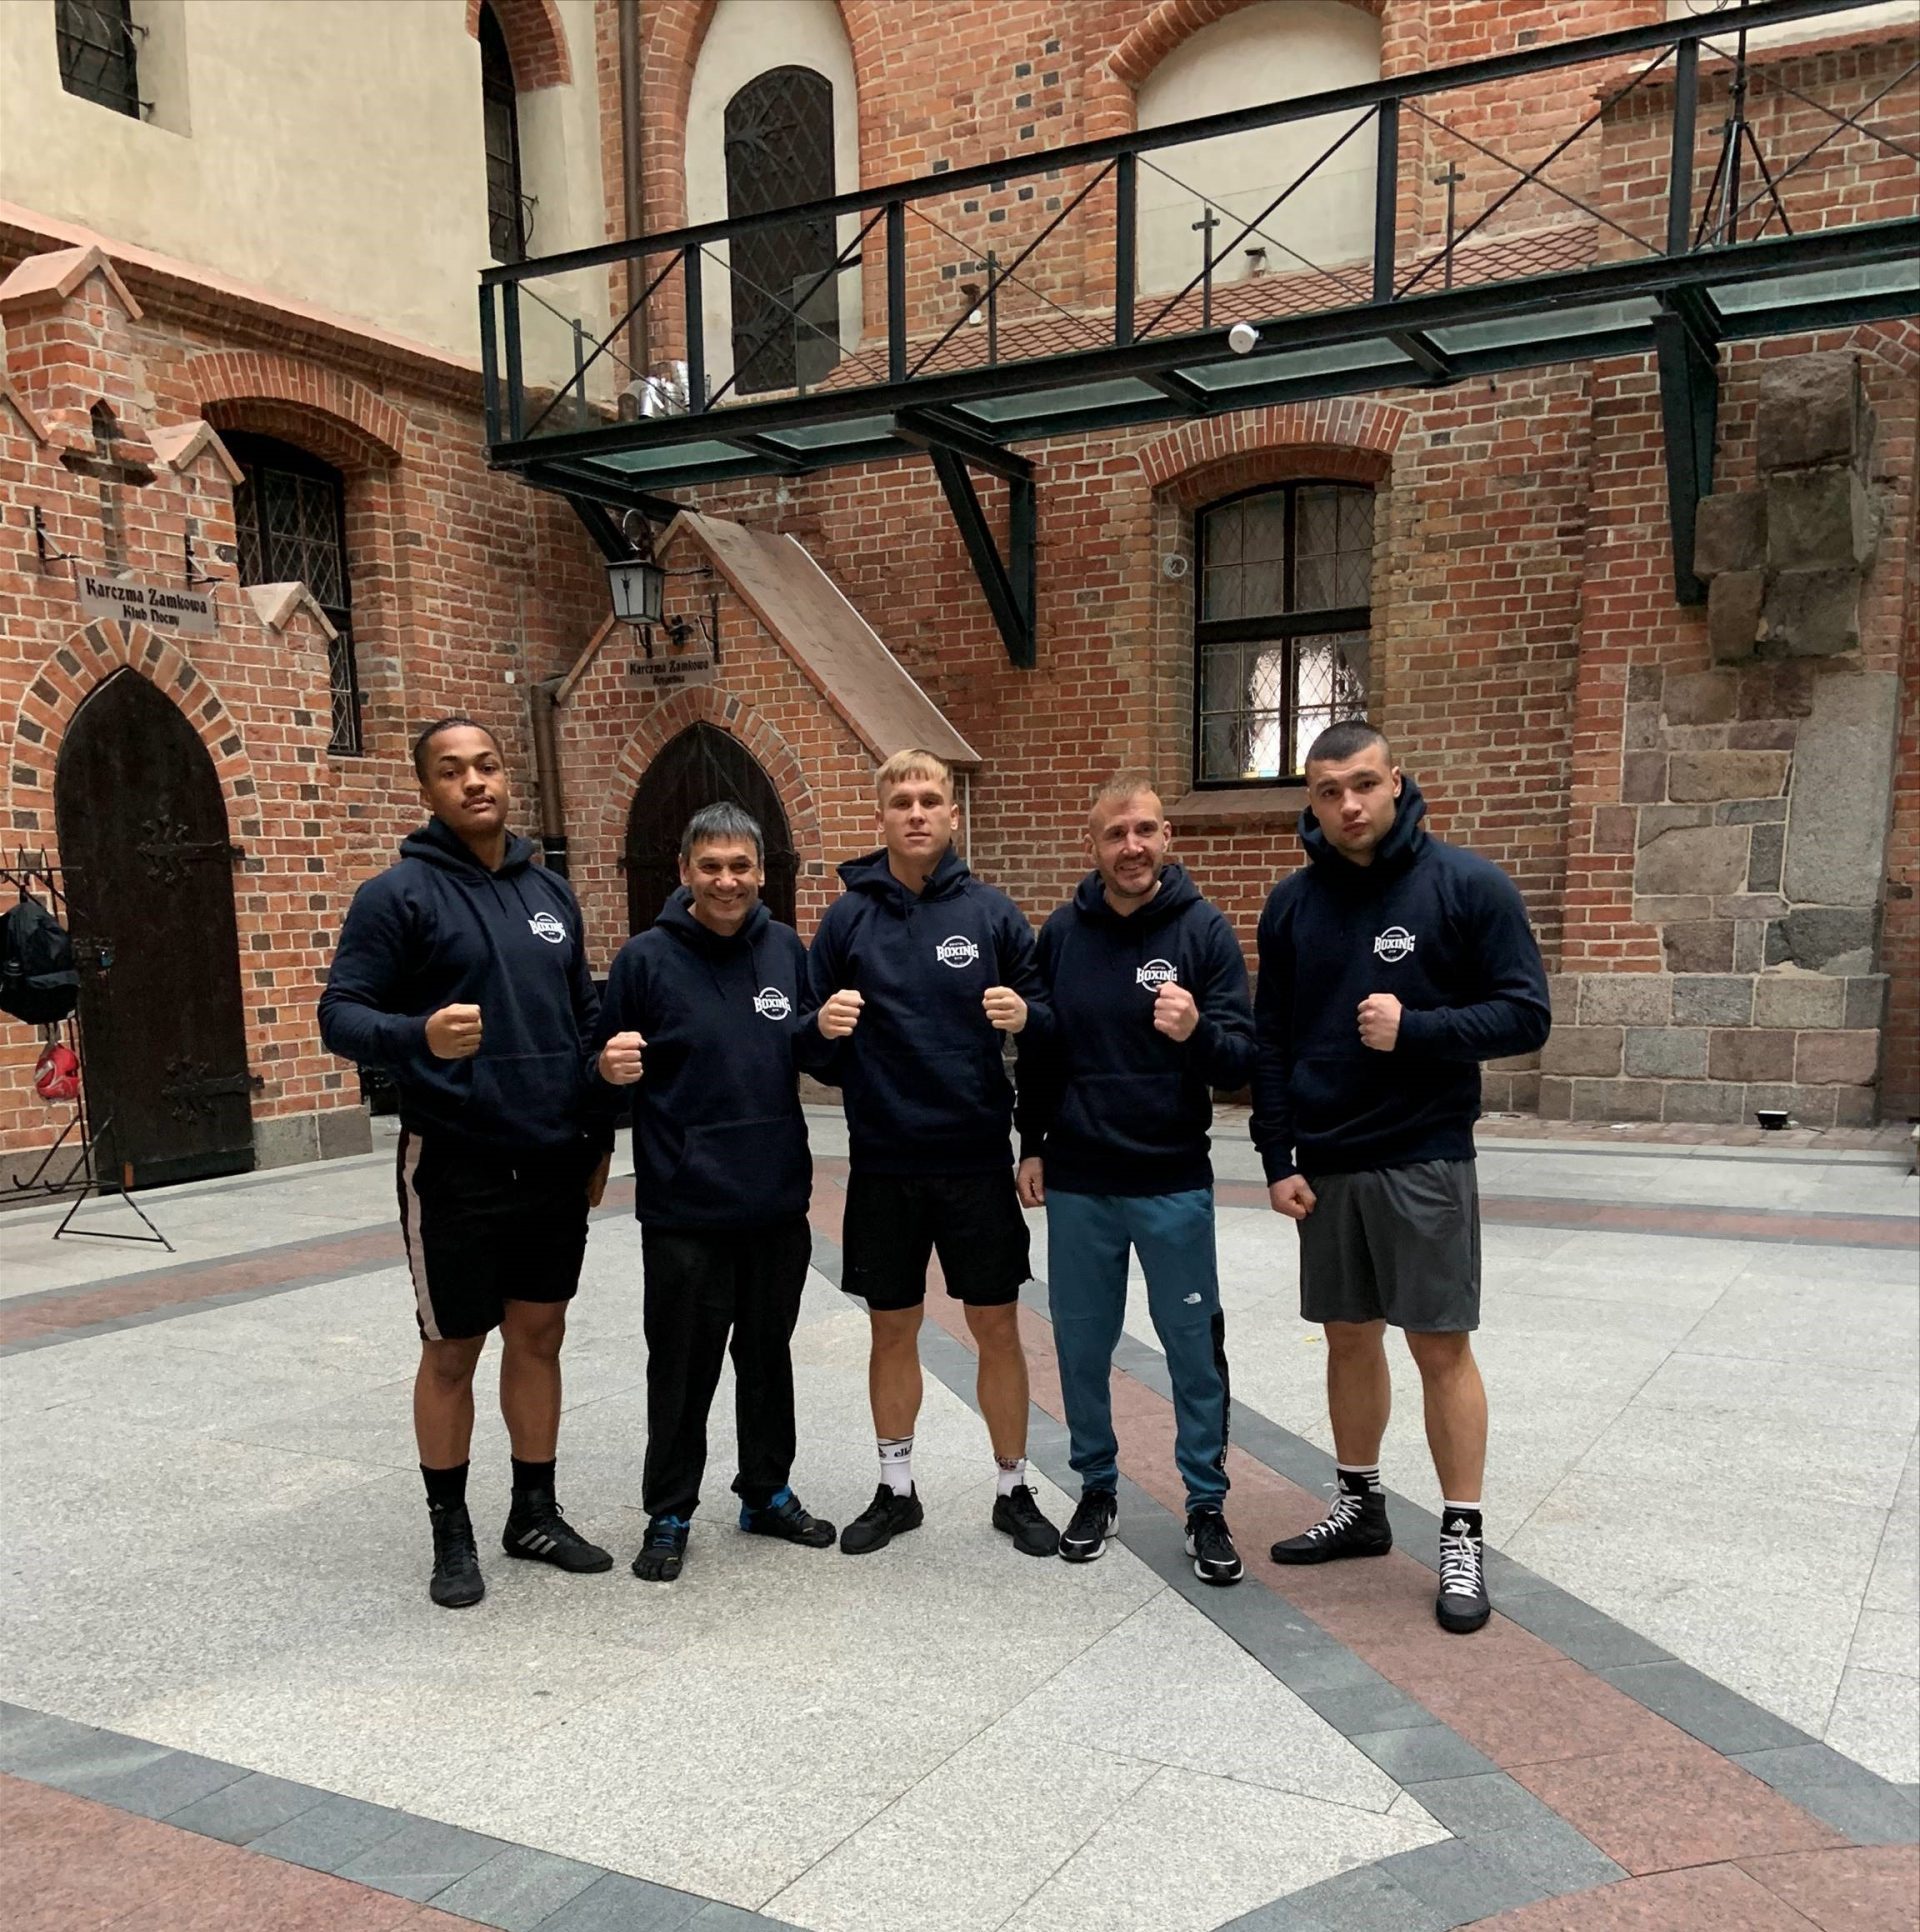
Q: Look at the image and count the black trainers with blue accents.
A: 2